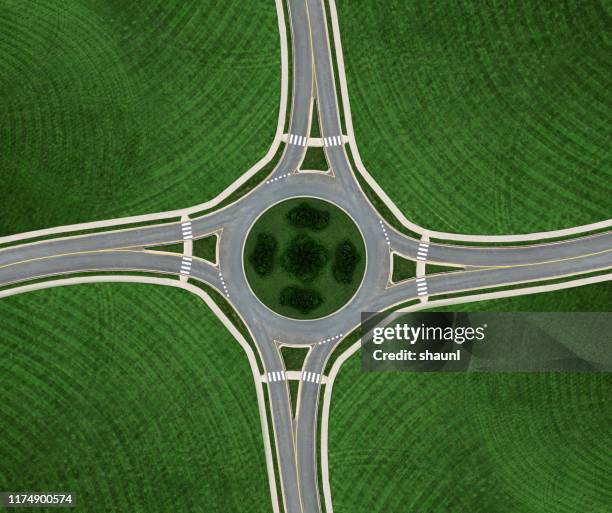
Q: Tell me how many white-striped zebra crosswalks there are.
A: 8